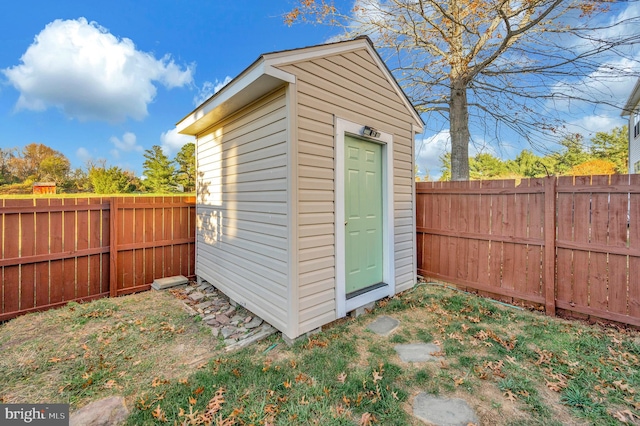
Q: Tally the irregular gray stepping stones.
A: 3